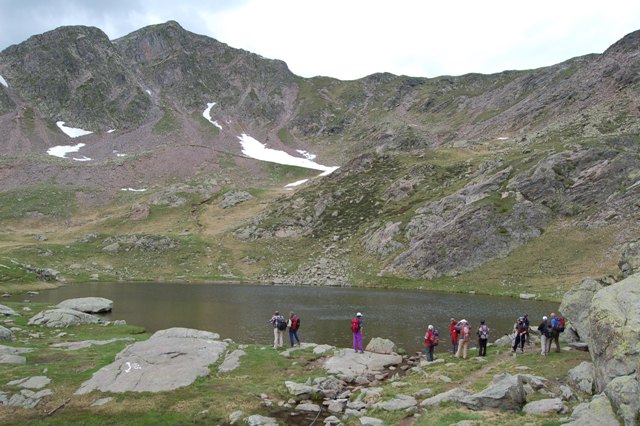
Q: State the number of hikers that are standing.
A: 11